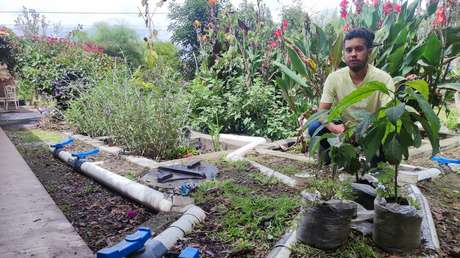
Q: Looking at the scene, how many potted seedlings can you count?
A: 3